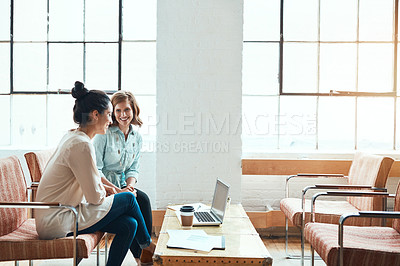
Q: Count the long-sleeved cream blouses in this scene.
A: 1